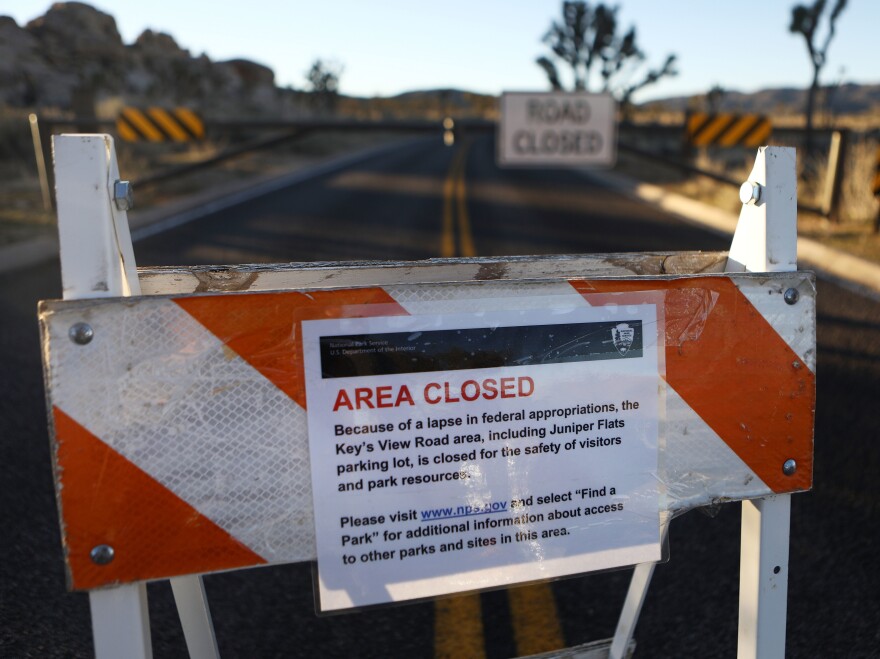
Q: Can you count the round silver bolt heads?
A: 4